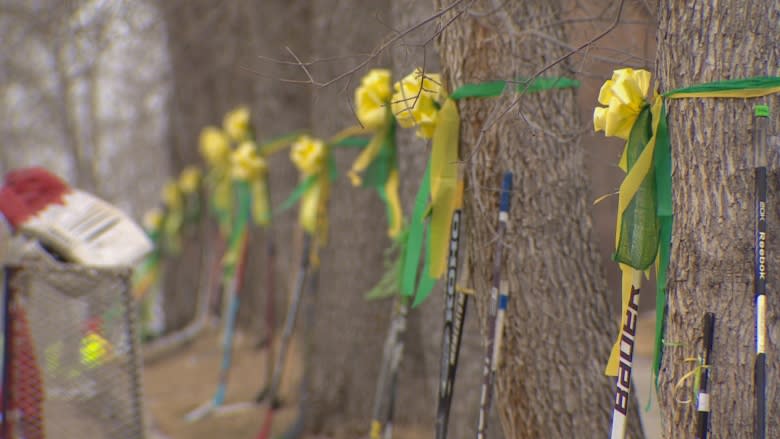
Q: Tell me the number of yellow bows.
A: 10